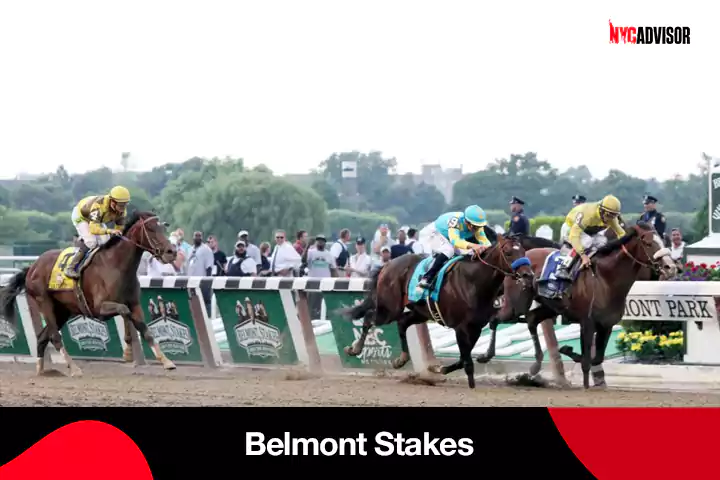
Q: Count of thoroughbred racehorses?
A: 3